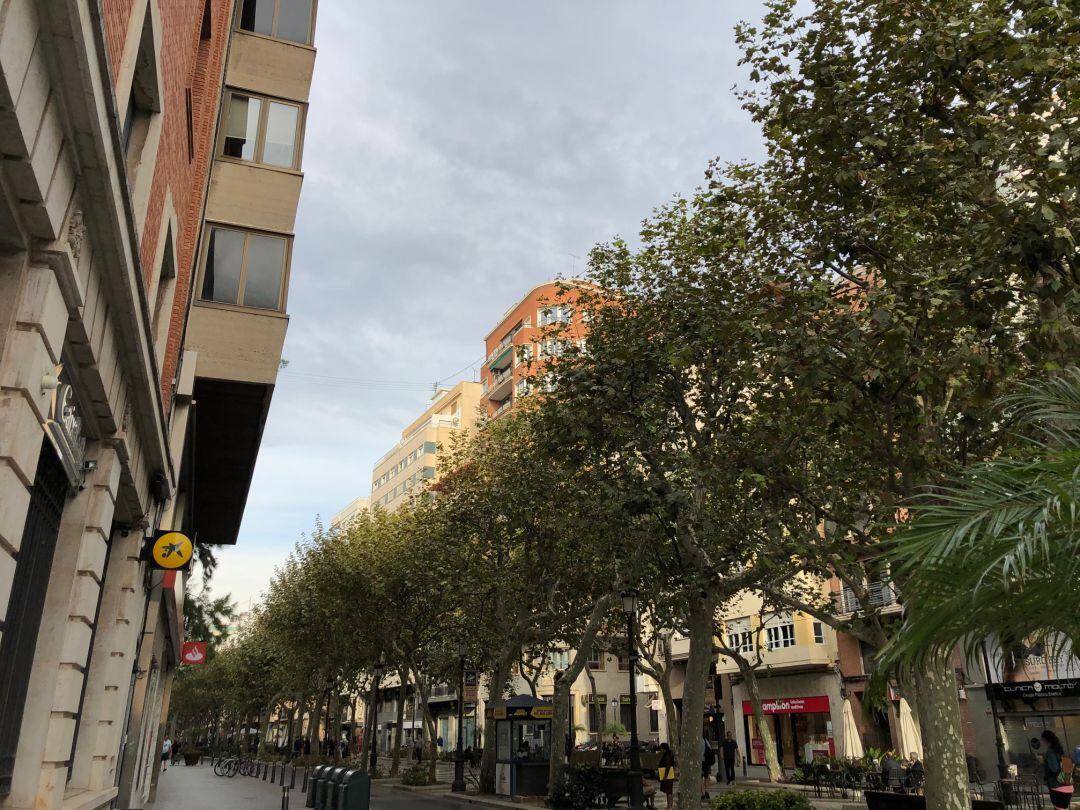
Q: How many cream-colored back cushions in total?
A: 0